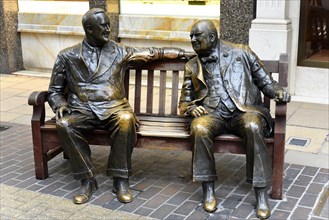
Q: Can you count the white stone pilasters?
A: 1